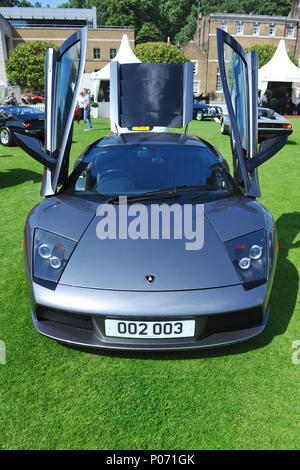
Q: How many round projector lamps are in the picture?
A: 4